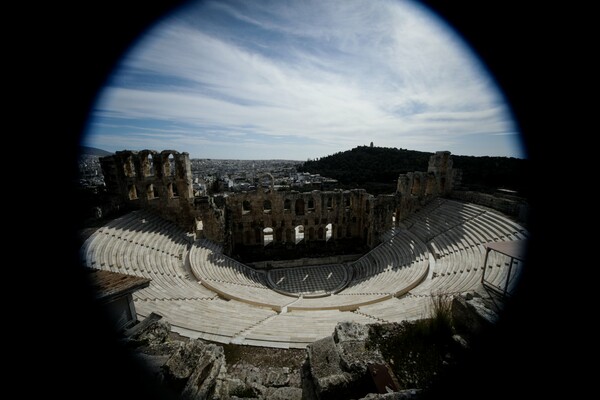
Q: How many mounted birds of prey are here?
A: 0